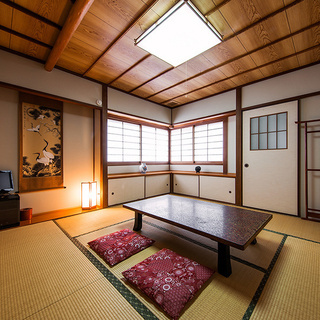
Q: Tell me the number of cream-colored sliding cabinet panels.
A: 4